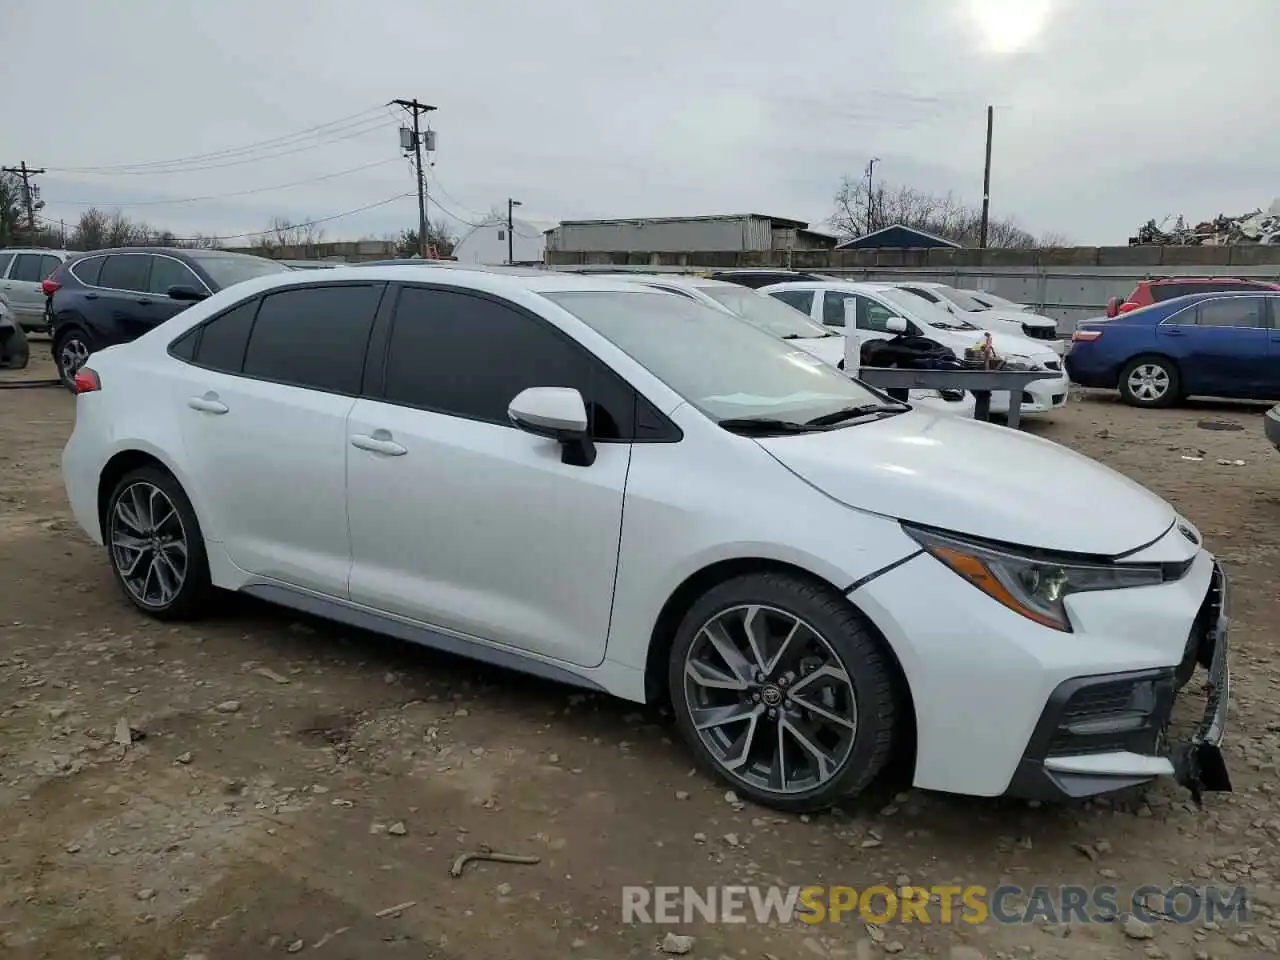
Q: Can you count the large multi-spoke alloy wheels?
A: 2